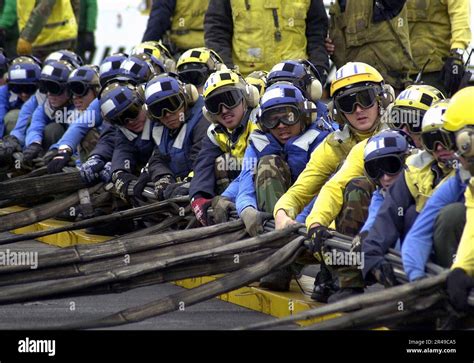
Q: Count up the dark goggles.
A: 12